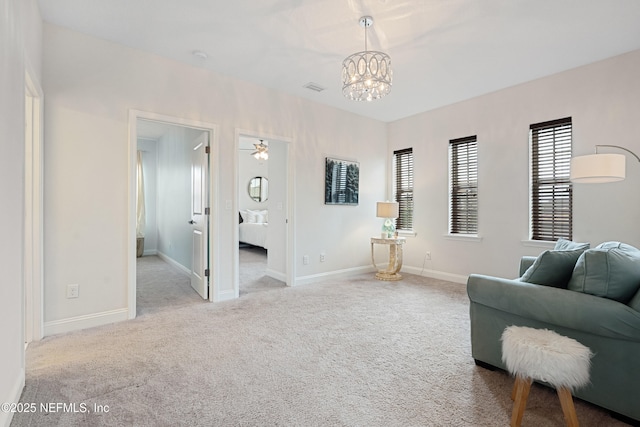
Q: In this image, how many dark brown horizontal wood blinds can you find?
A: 3